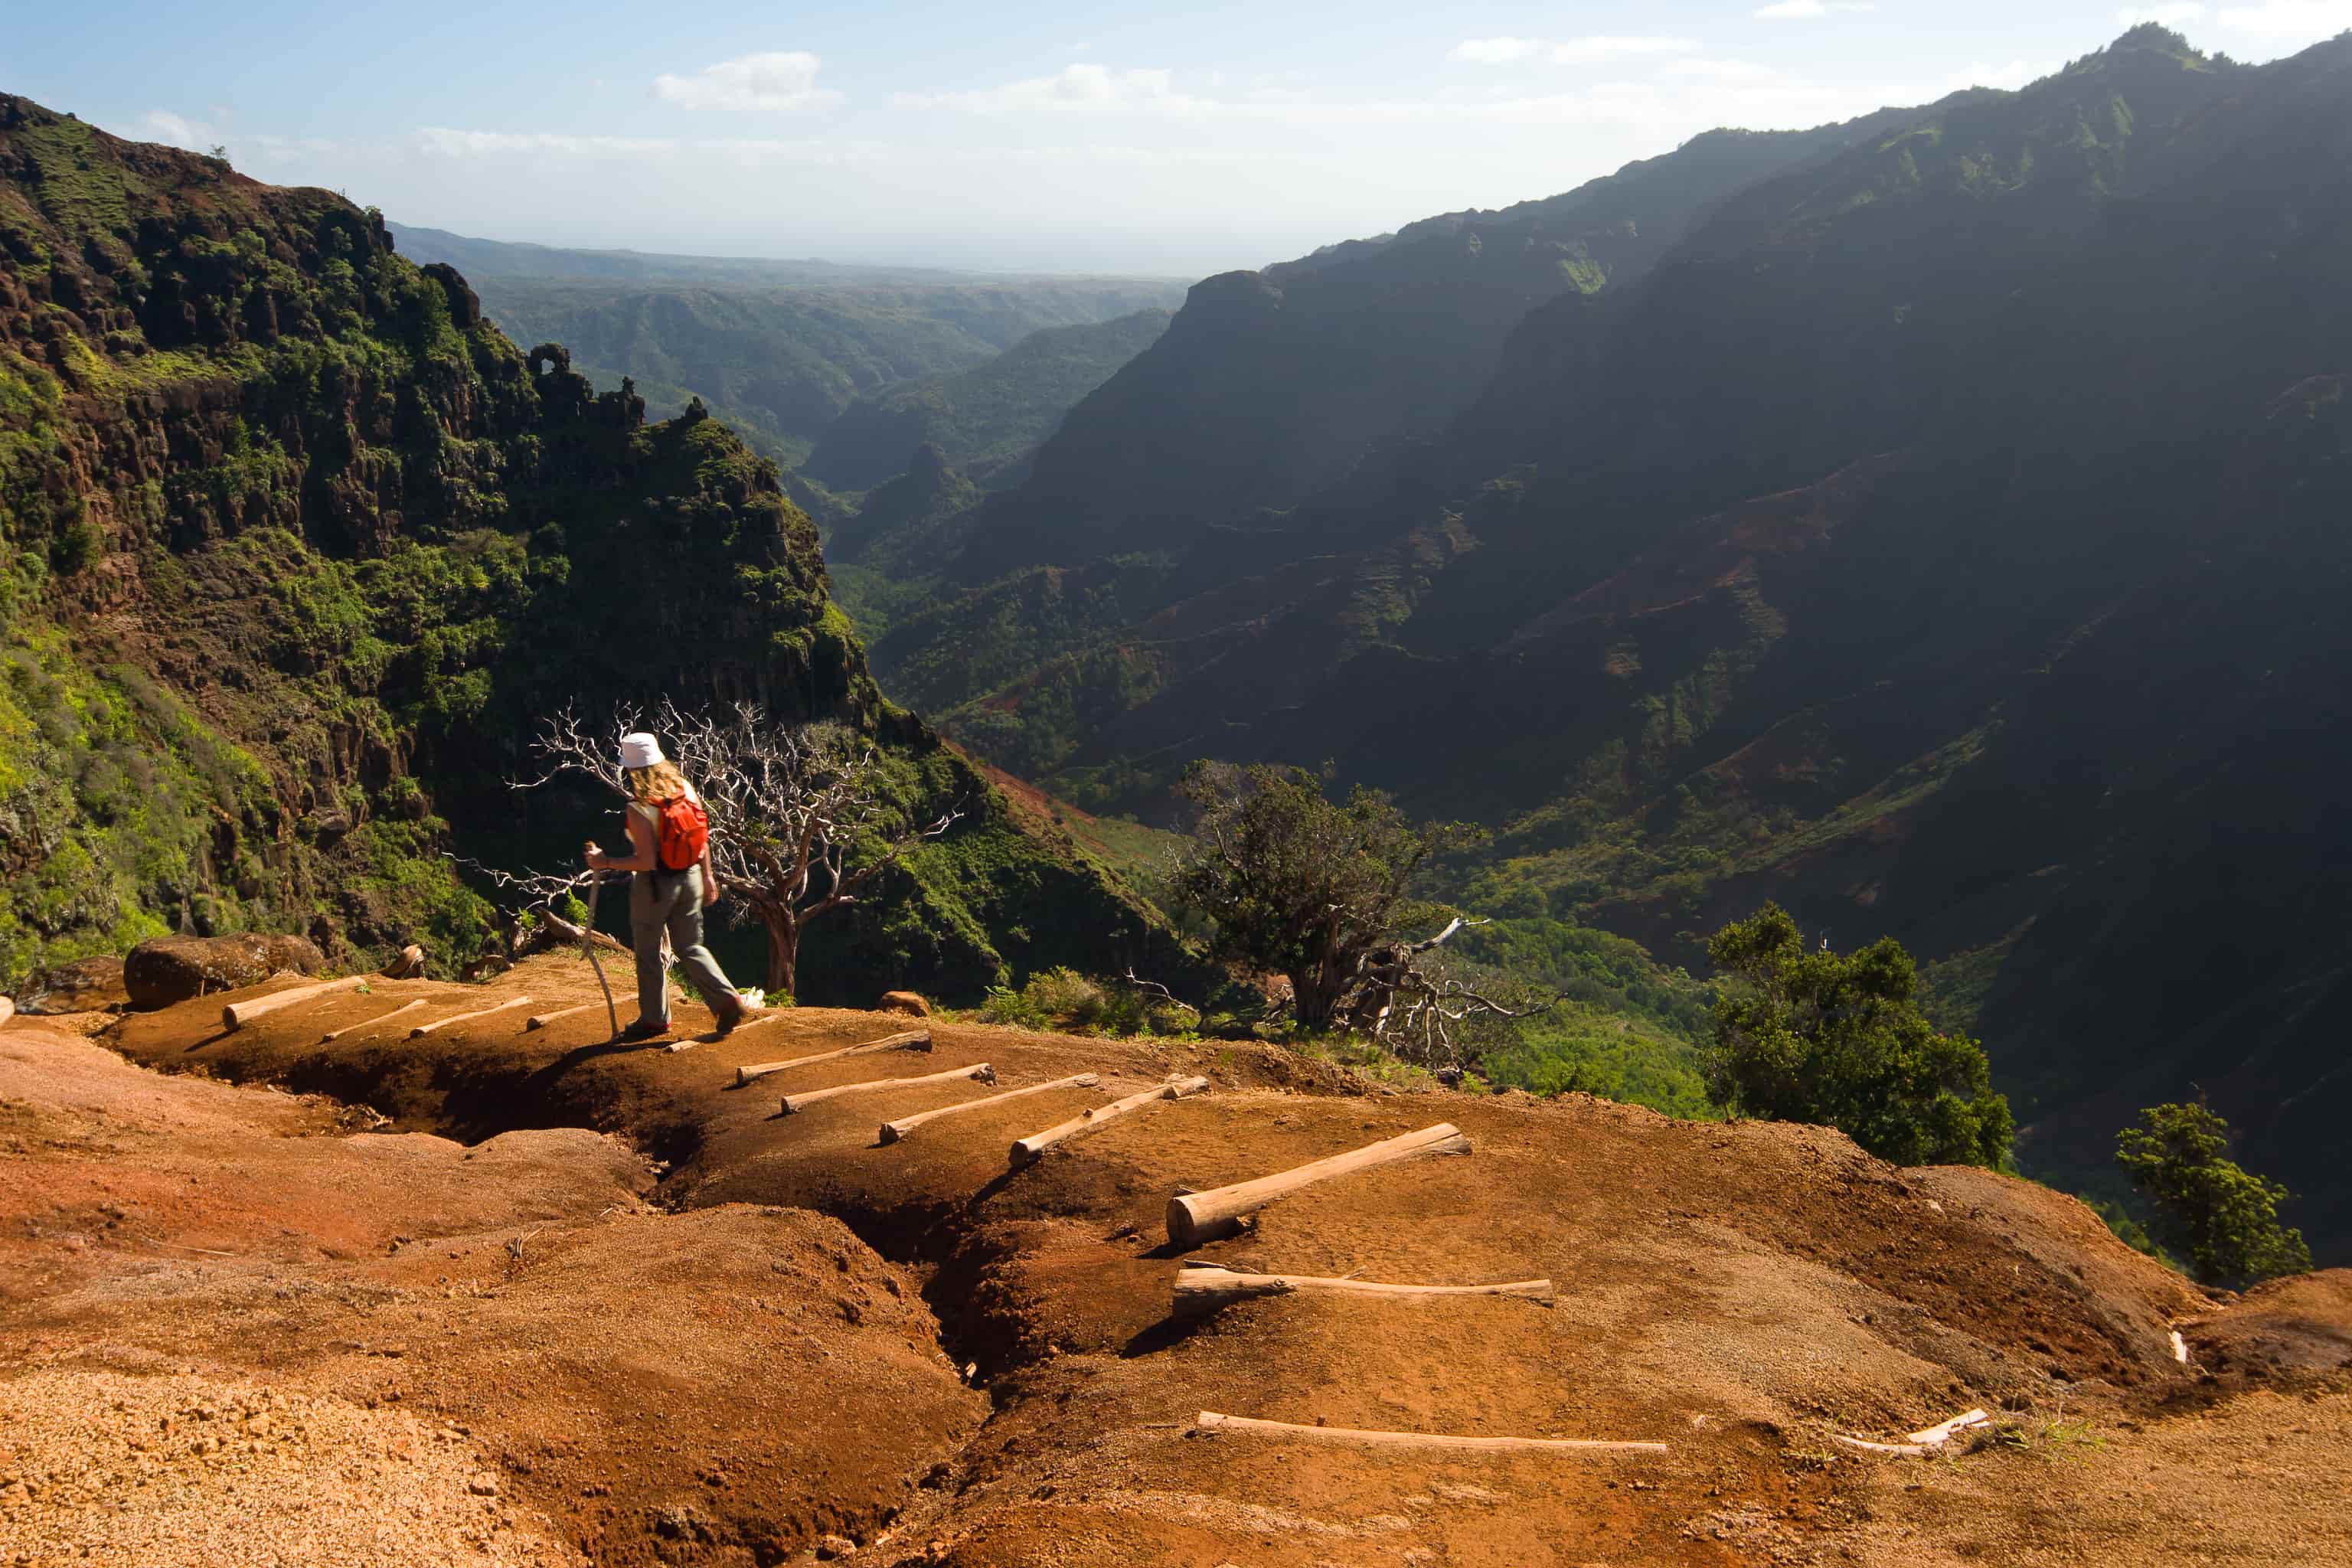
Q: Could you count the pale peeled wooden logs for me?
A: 12